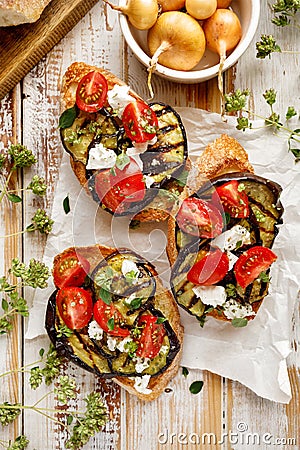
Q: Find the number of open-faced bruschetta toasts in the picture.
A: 3